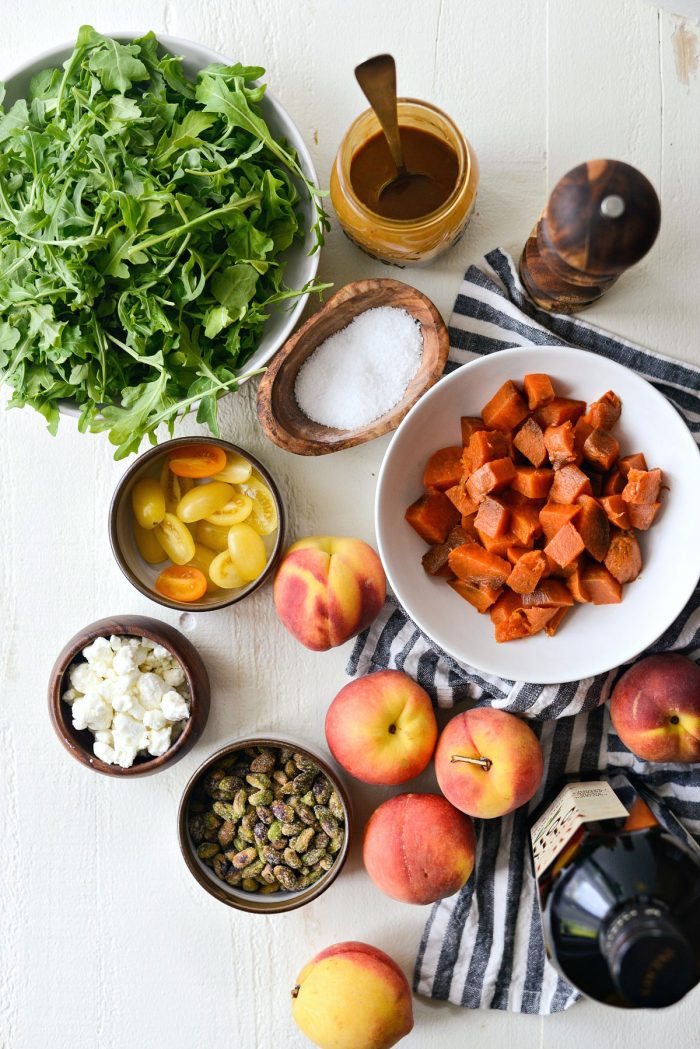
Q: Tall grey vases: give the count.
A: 0